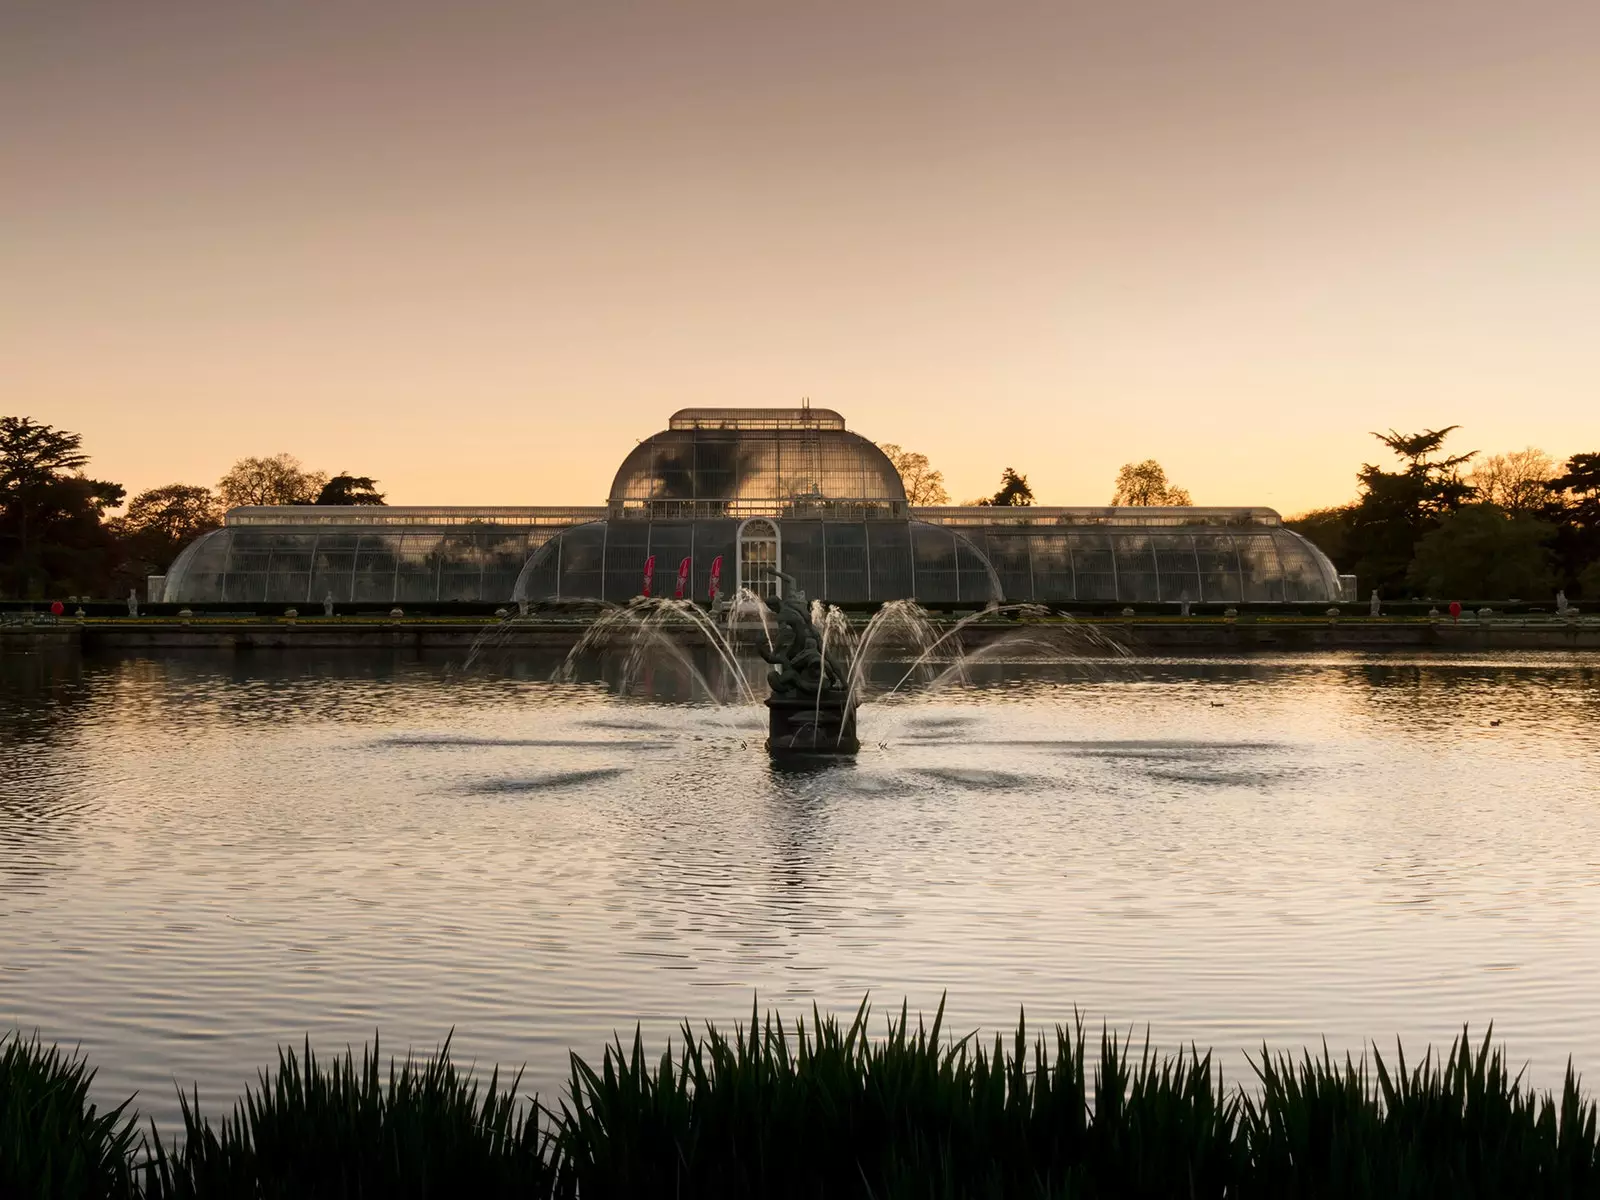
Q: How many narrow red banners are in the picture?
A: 3